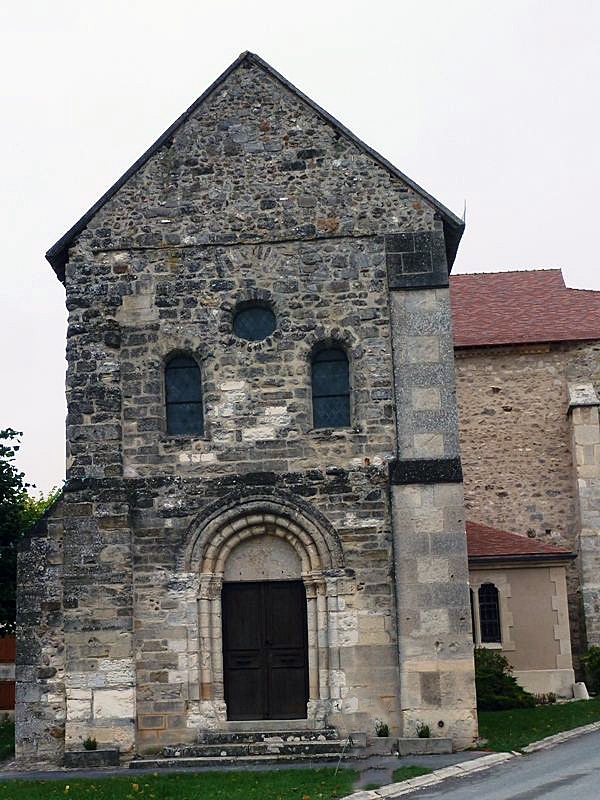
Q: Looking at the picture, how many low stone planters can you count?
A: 3